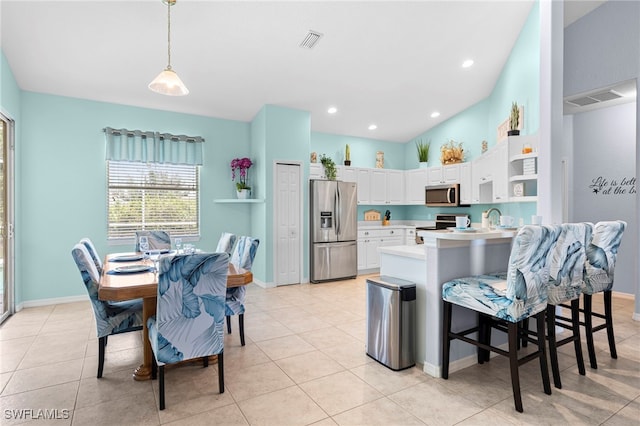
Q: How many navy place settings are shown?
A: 3